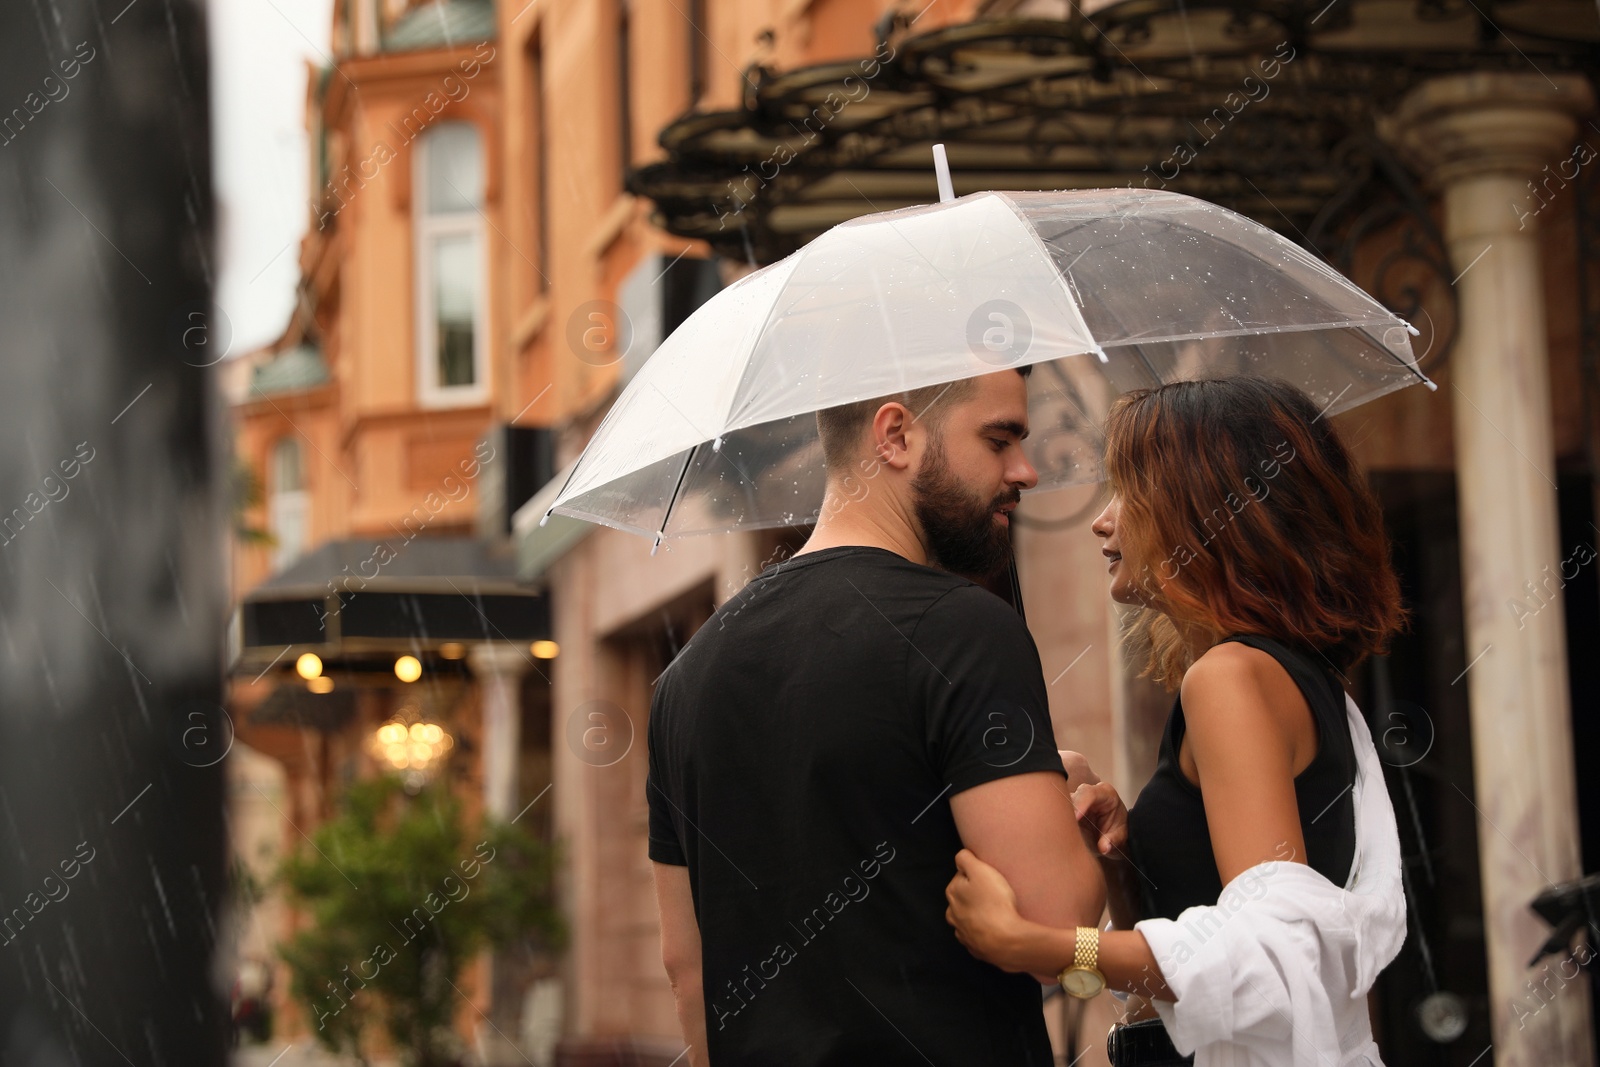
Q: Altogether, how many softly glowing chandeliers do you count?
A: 1